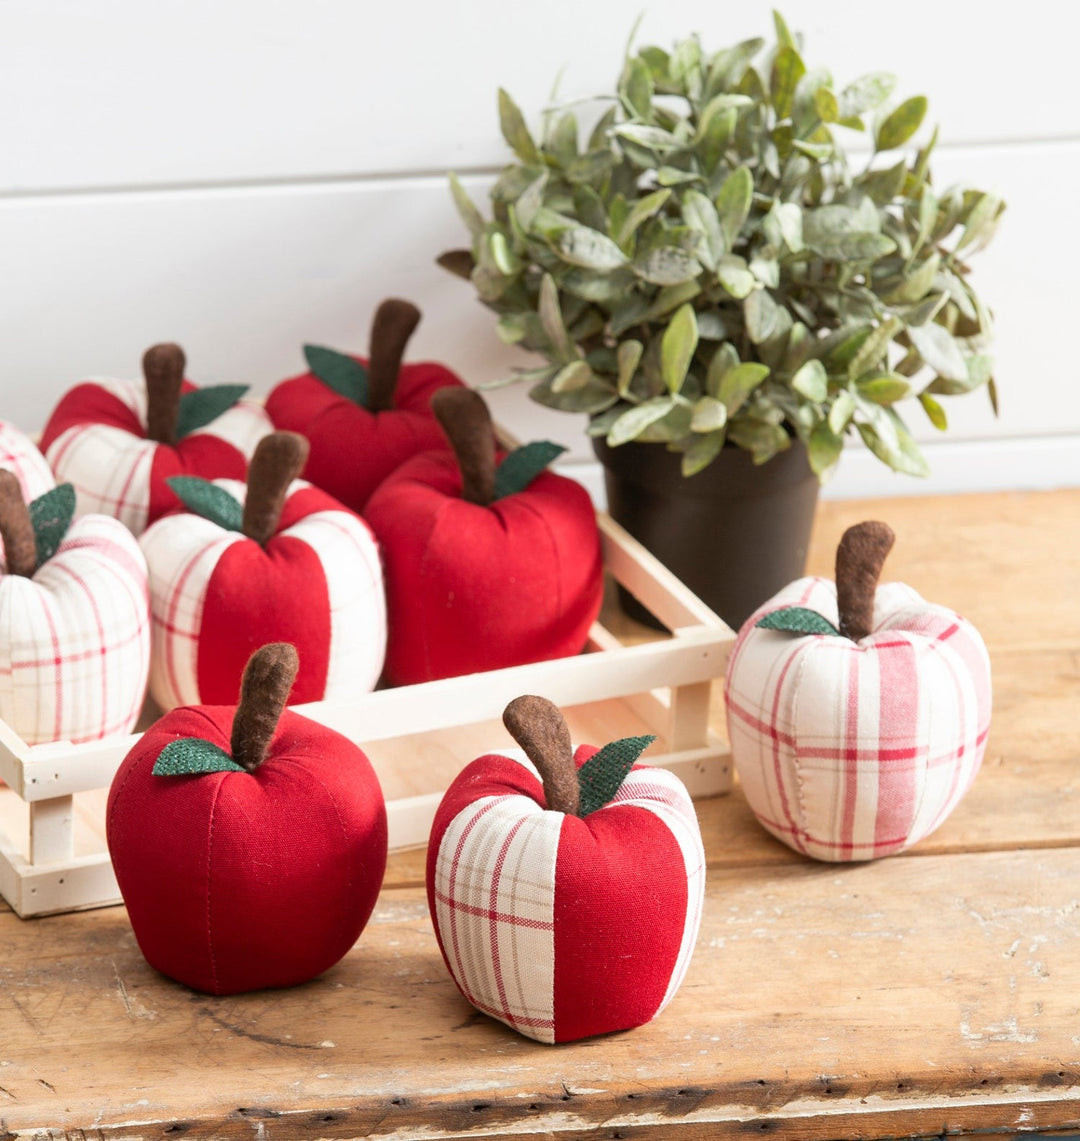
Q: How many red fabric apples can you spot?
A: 3